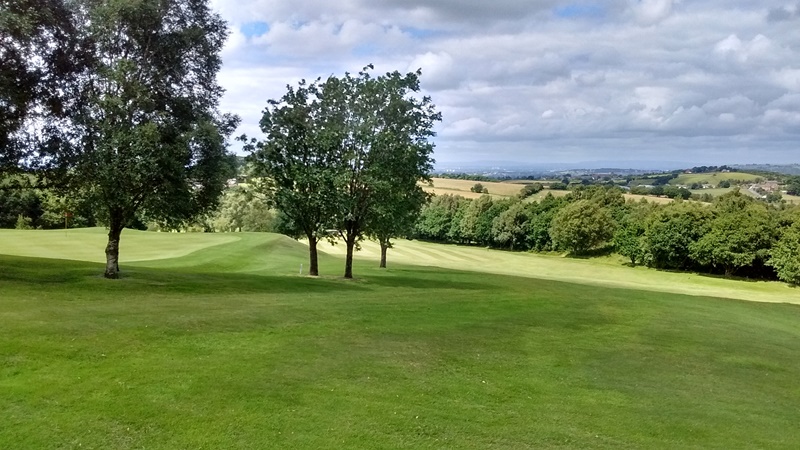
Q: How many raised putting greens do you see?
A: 1